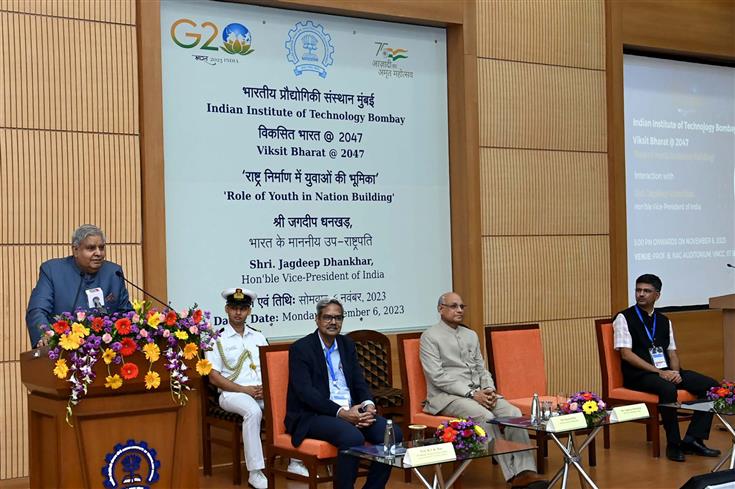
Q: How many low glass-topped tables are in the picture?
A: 3